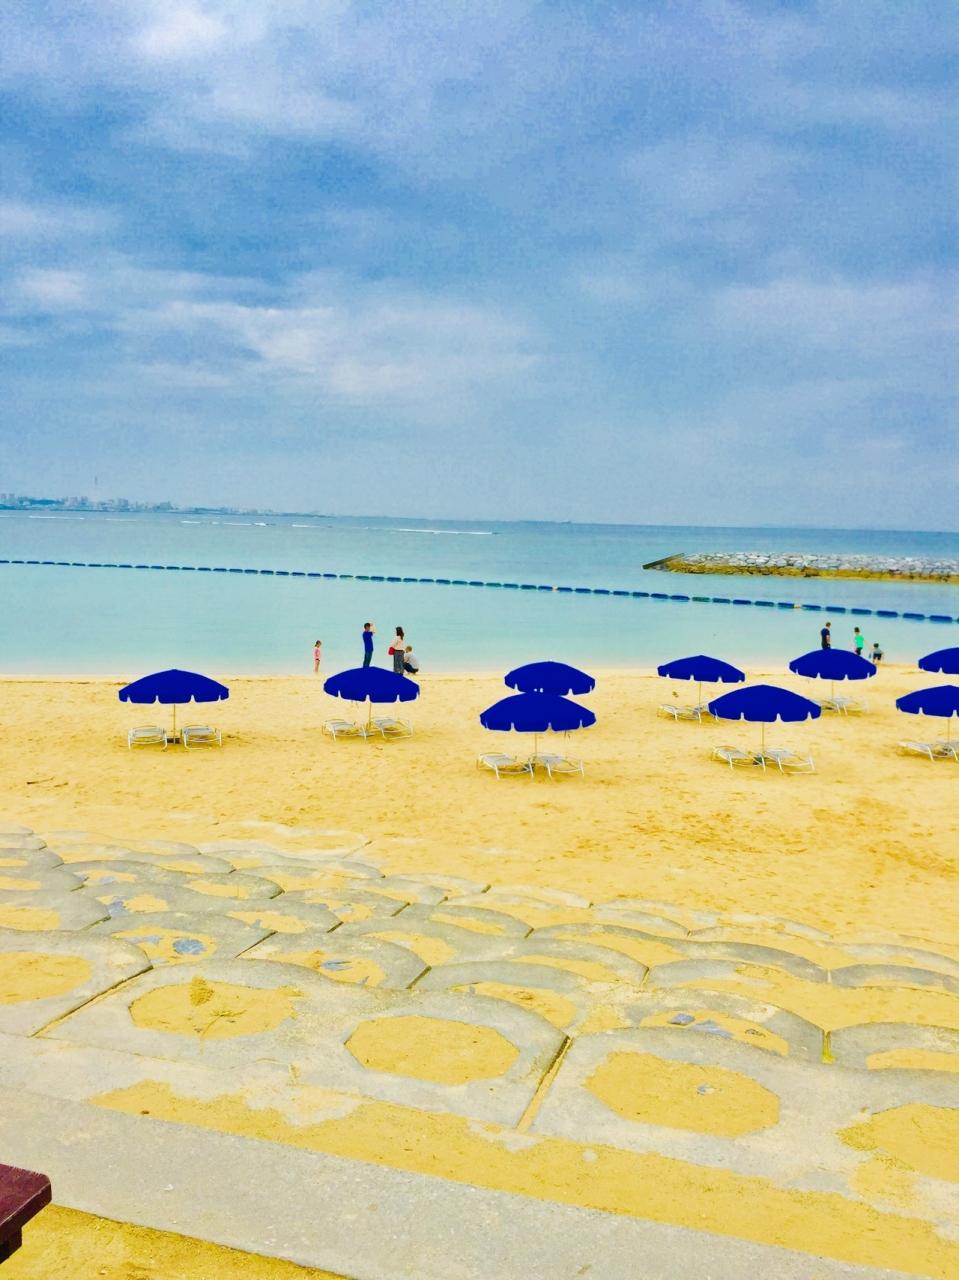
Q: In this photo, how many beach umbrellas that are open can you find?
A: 9